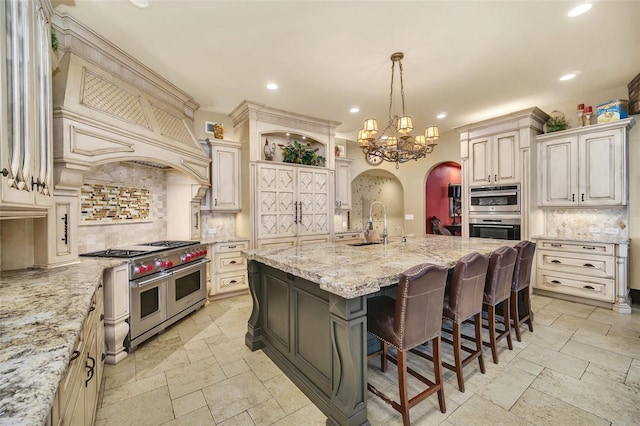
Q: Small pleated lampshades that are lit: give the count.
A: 6